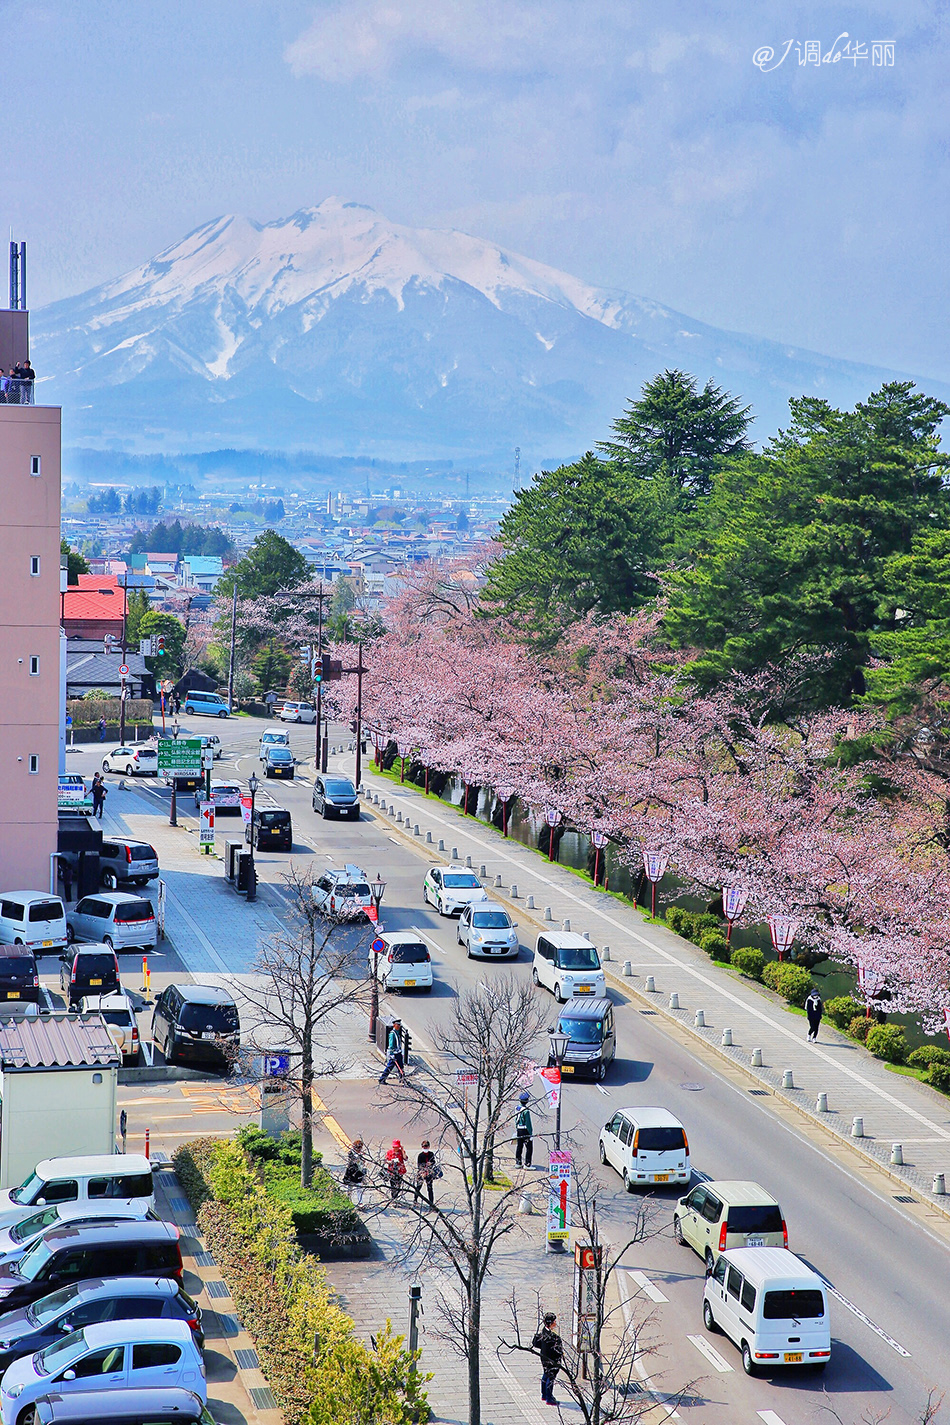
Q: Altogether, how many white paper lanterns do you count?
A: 13